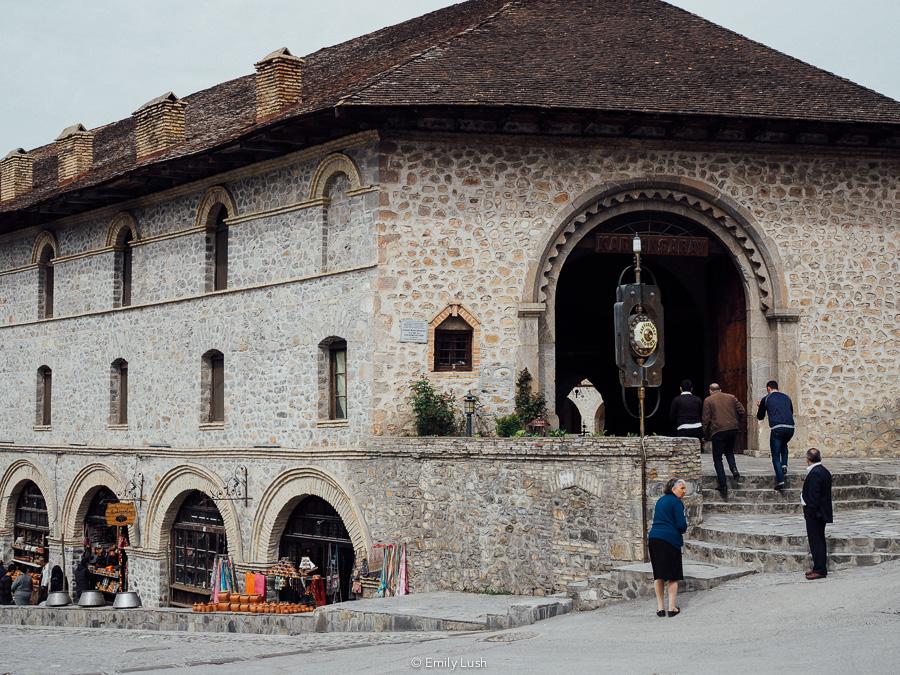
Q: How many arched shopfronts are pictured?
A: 4